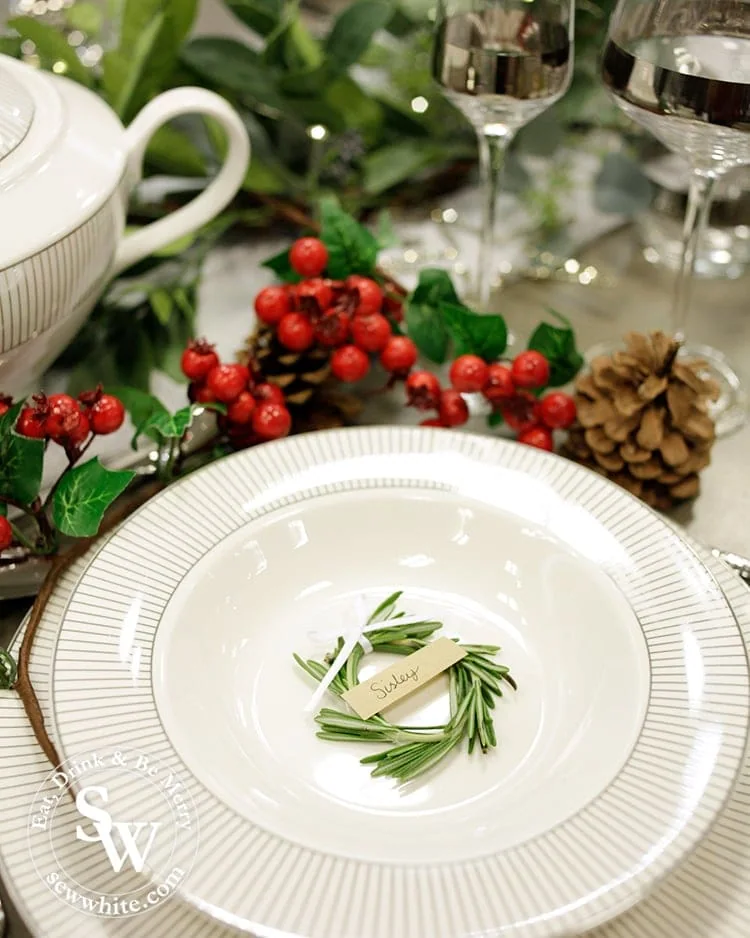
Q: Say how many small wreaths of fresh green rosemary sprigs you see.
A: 1